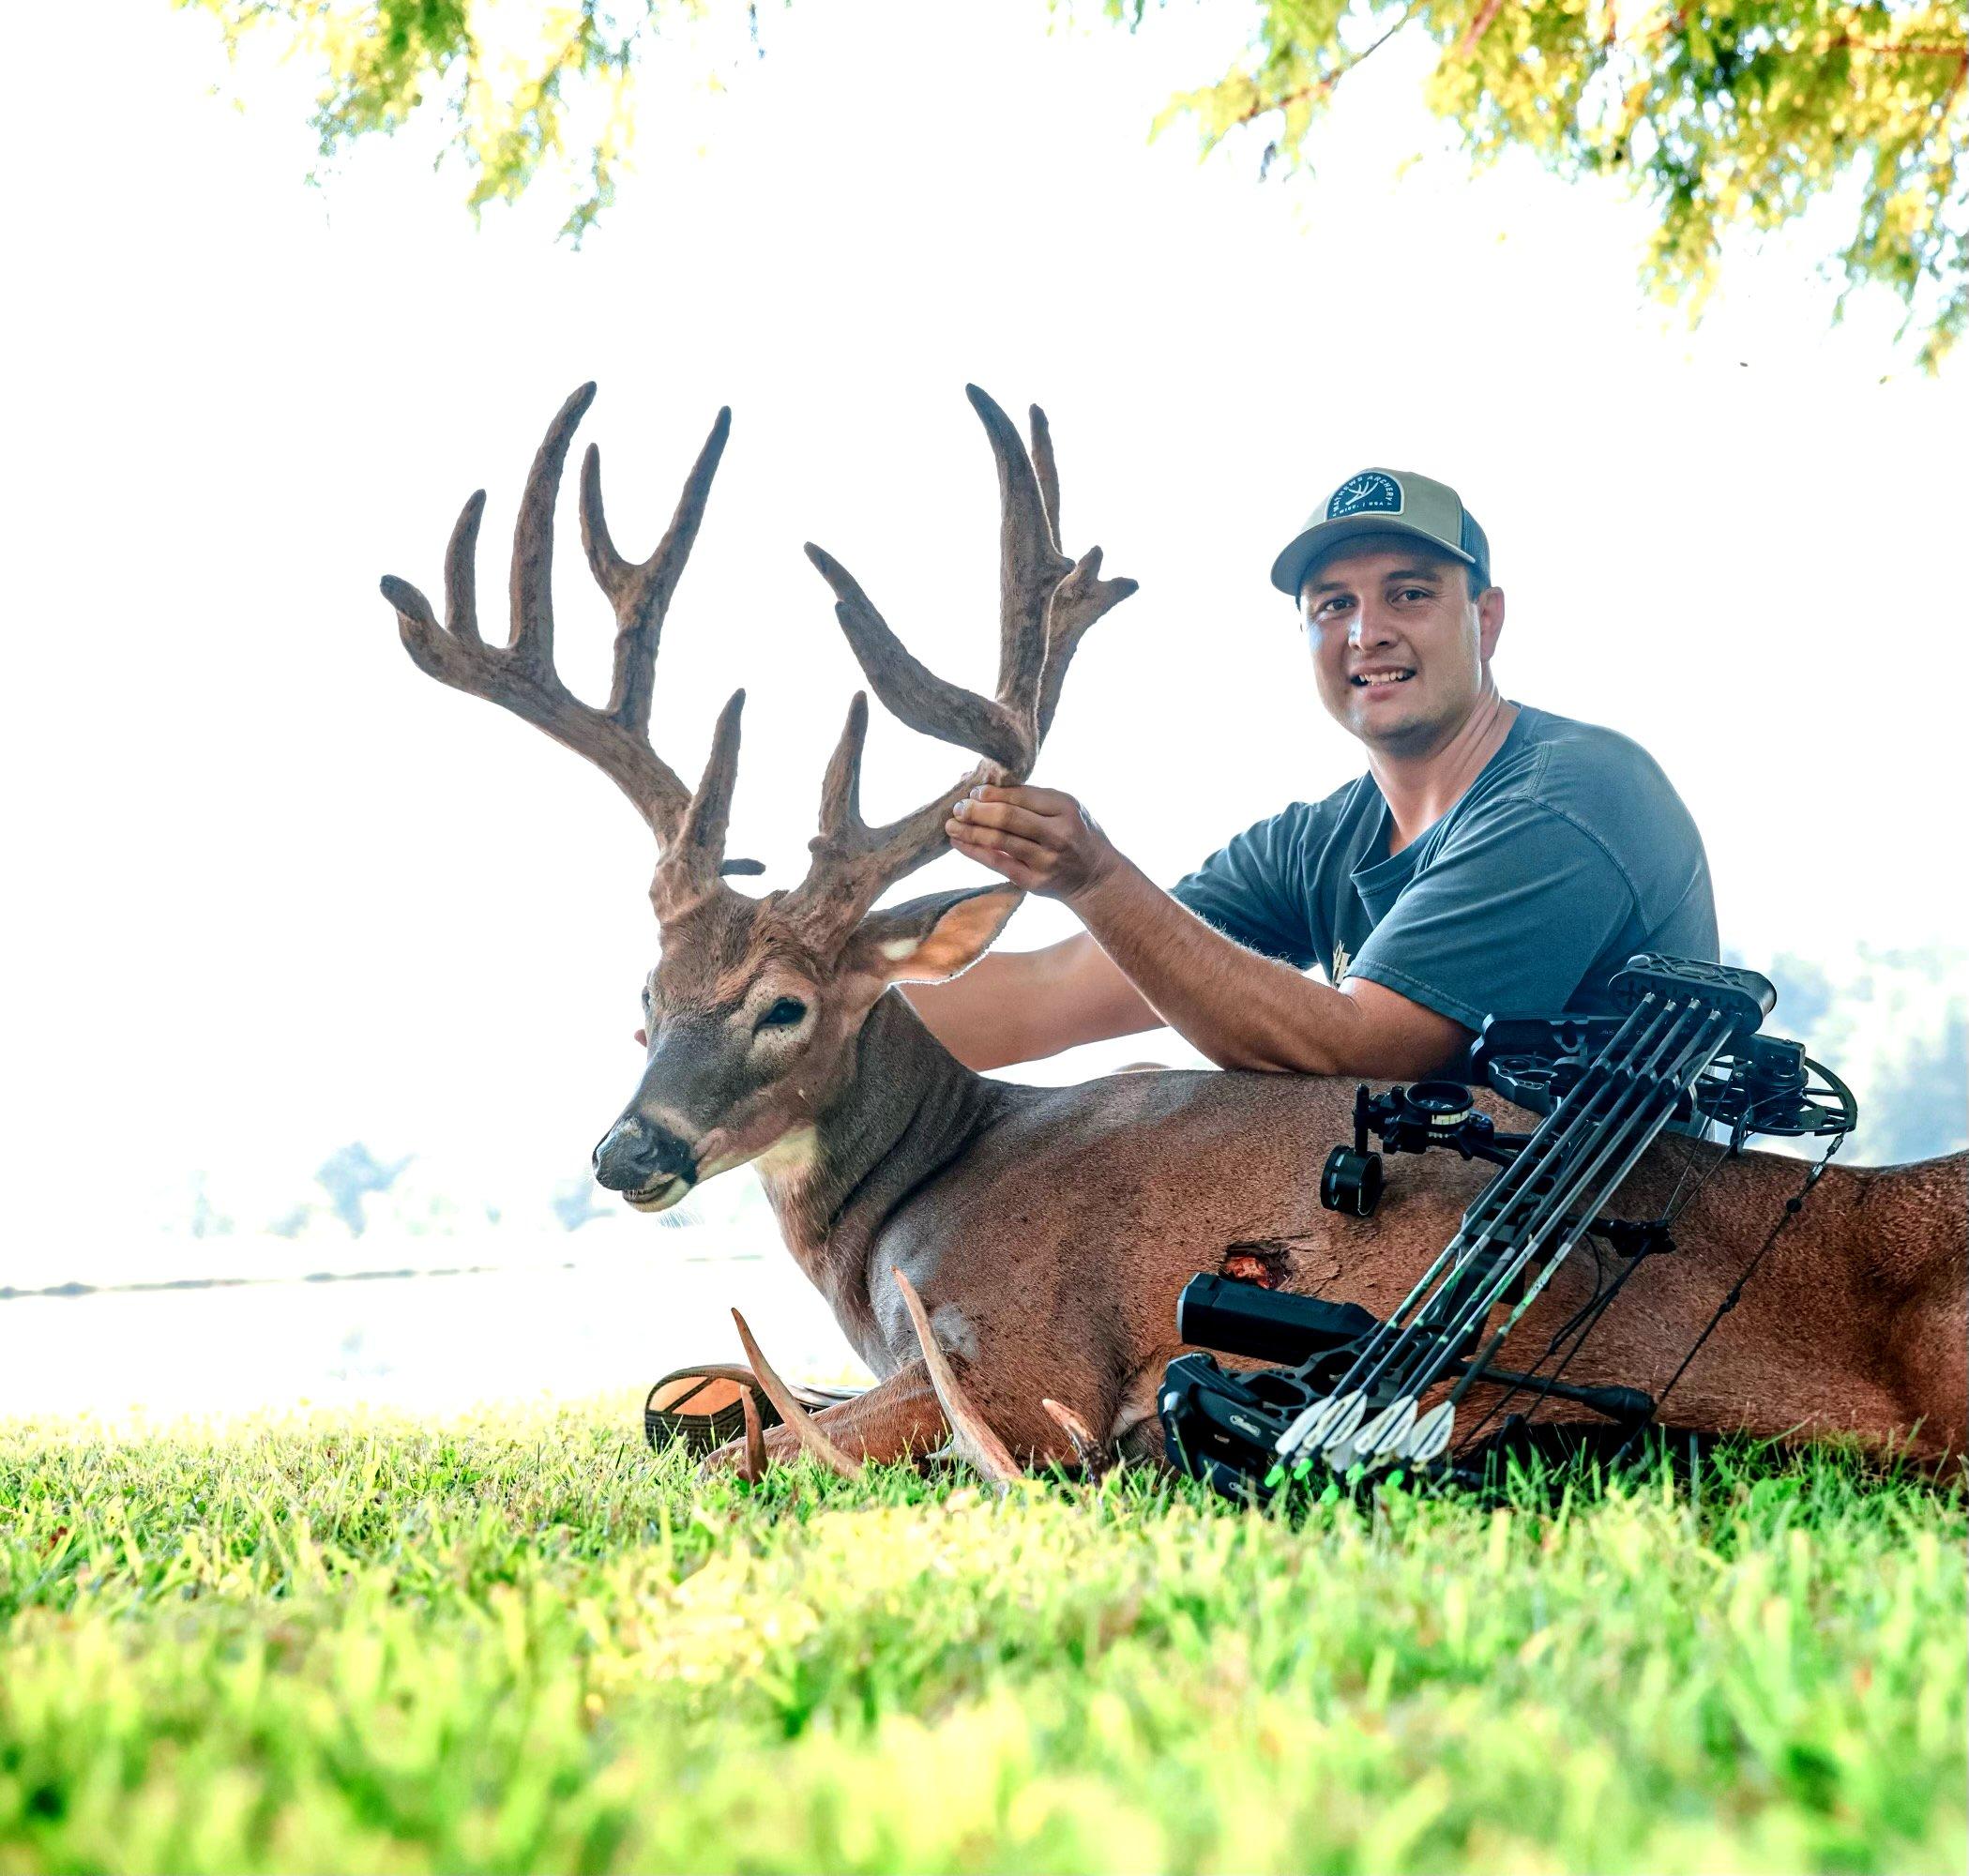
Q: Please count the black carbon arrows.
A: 5